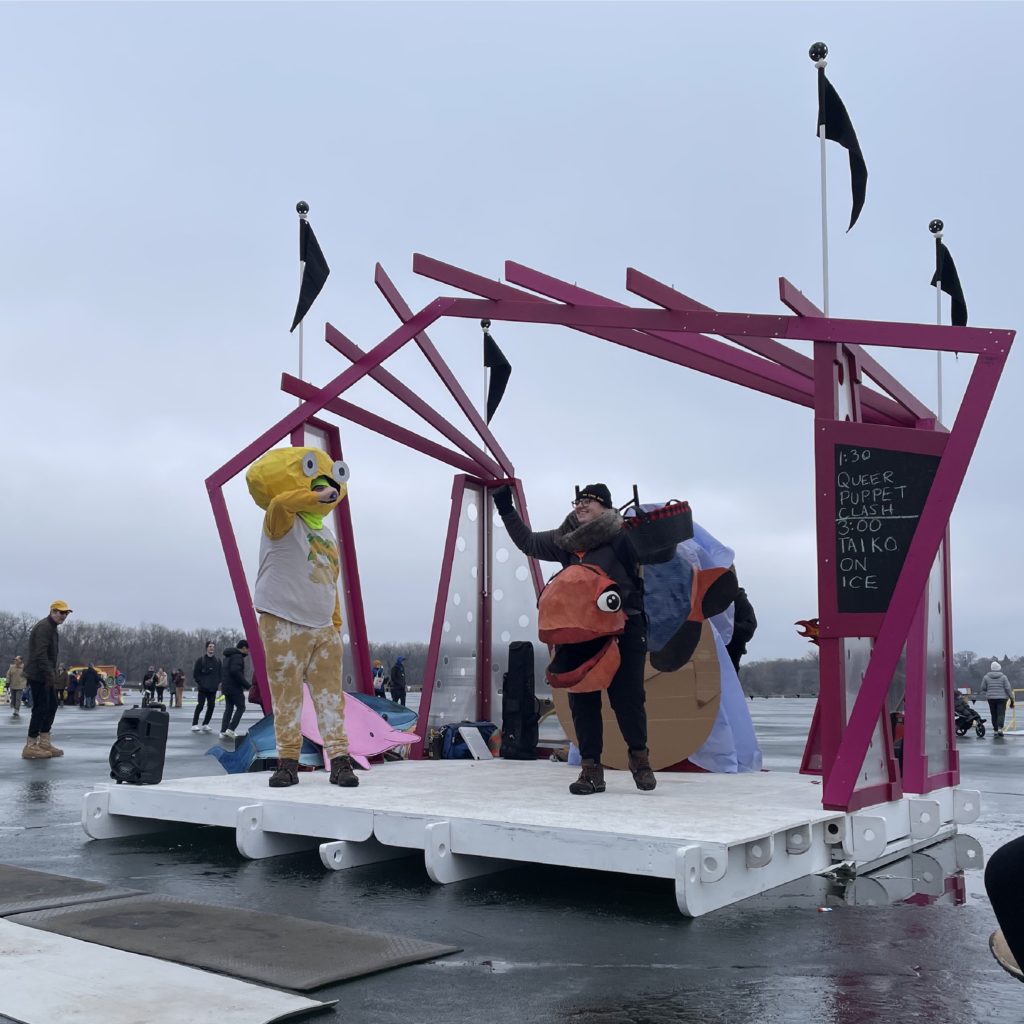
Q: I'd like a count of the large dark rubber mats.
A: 2